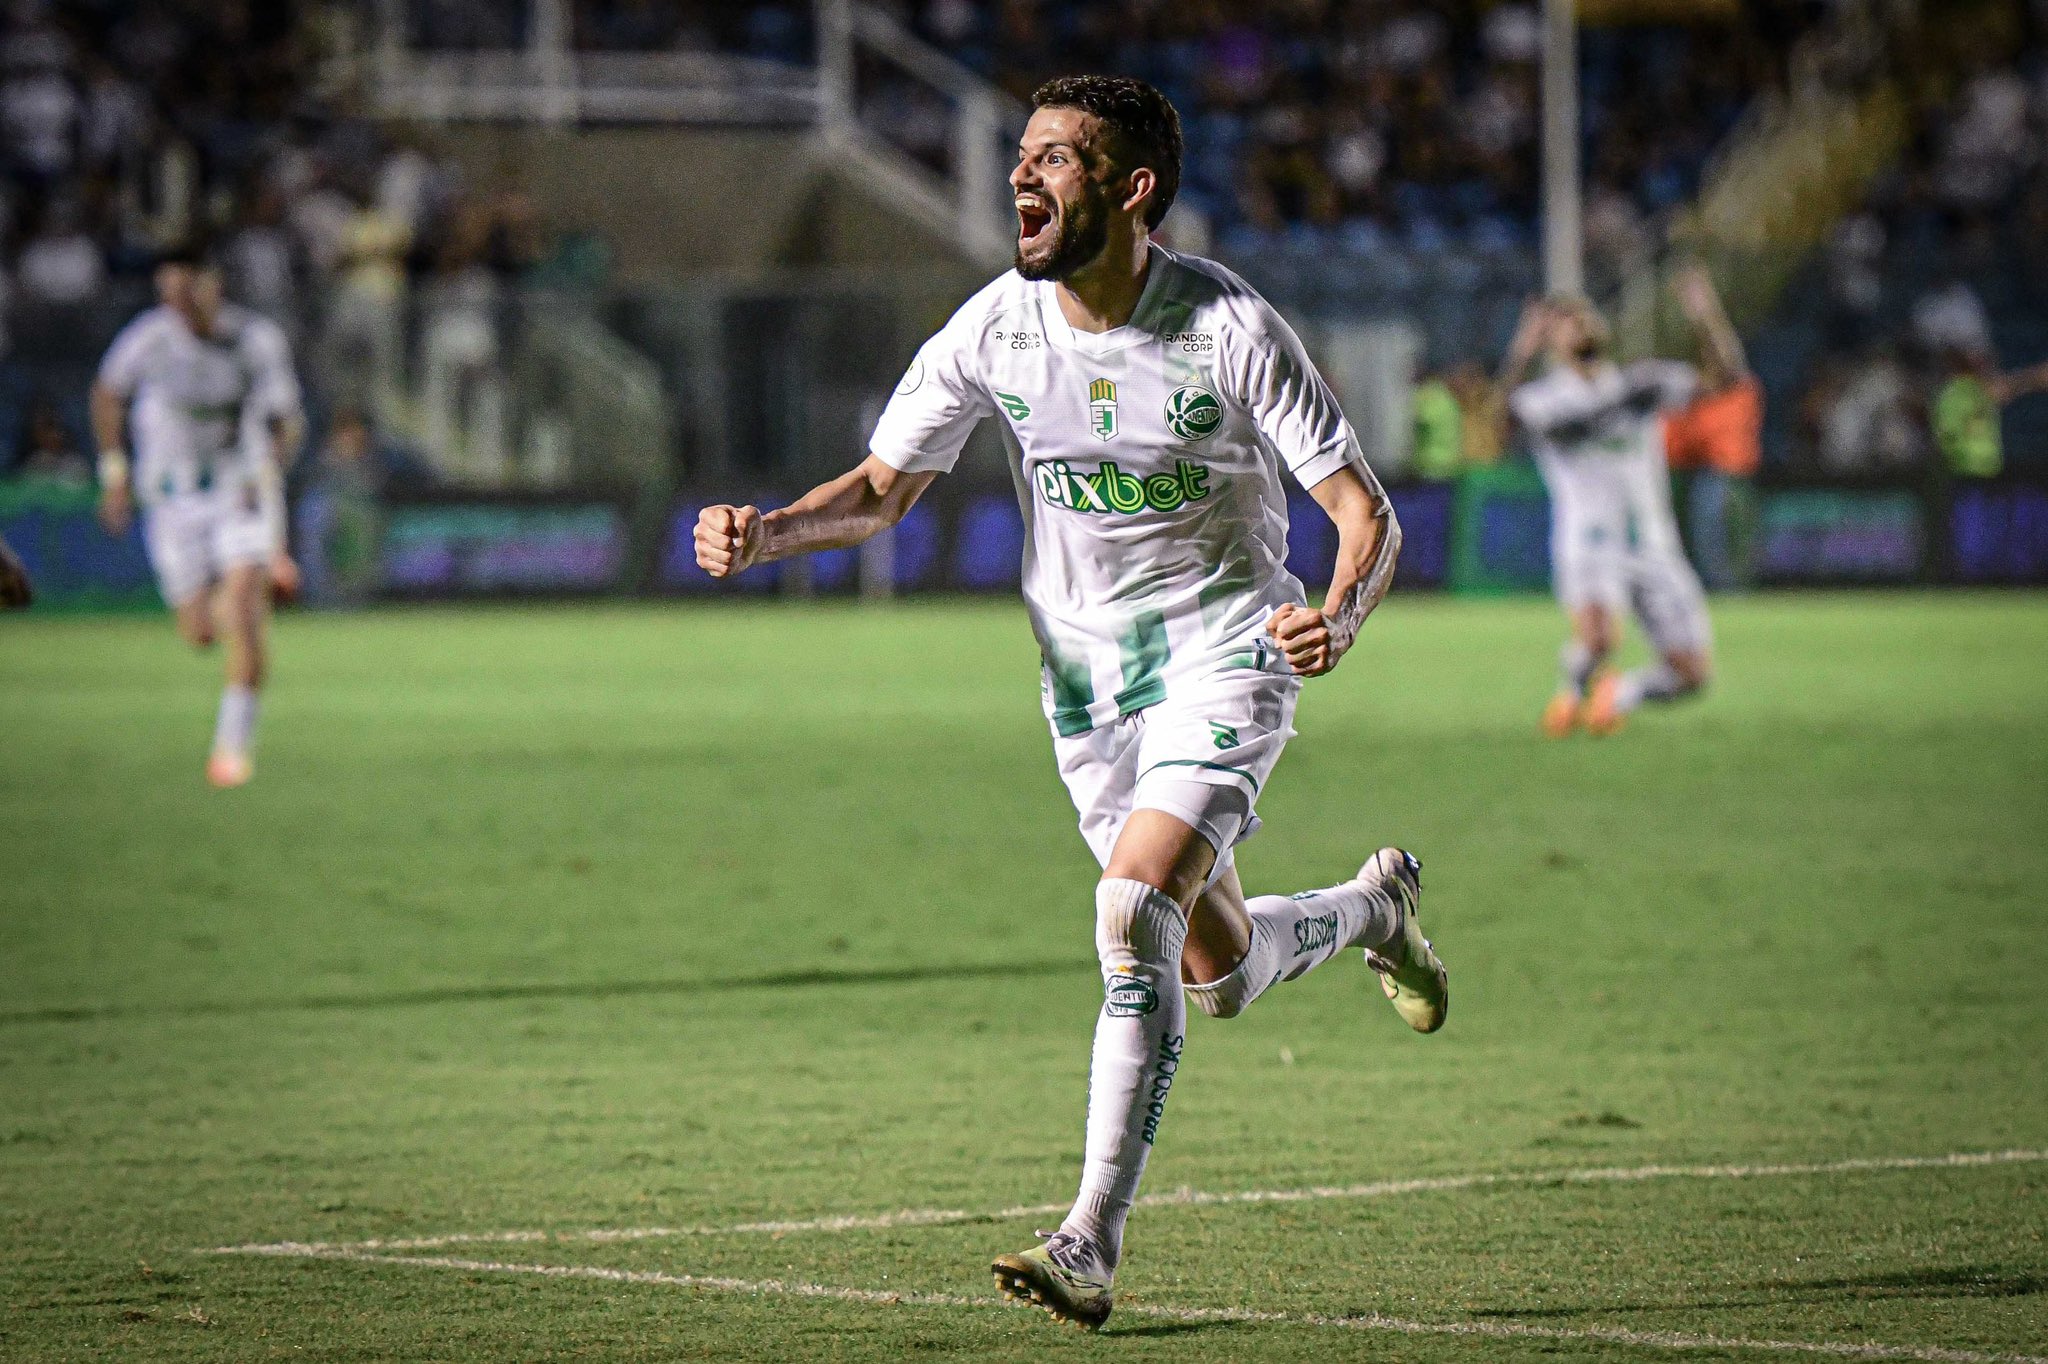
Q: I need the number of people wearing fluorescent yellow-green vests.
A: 2